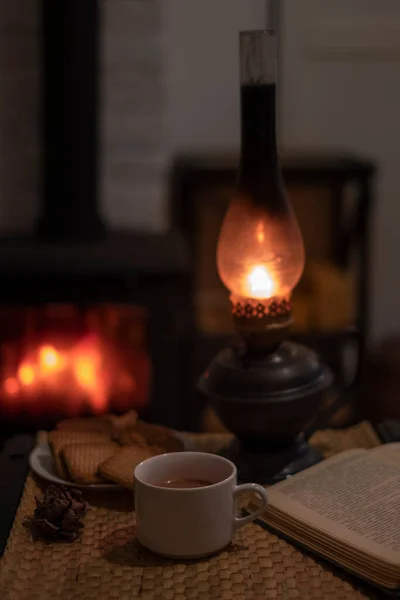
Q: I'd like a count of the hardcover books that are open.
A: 1